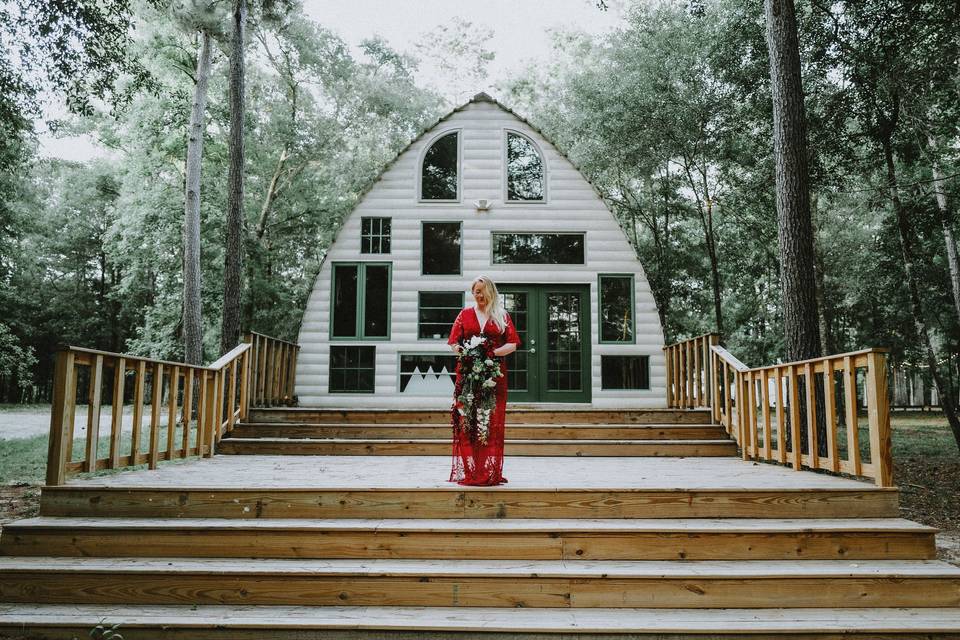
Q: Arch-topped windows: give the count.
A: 2